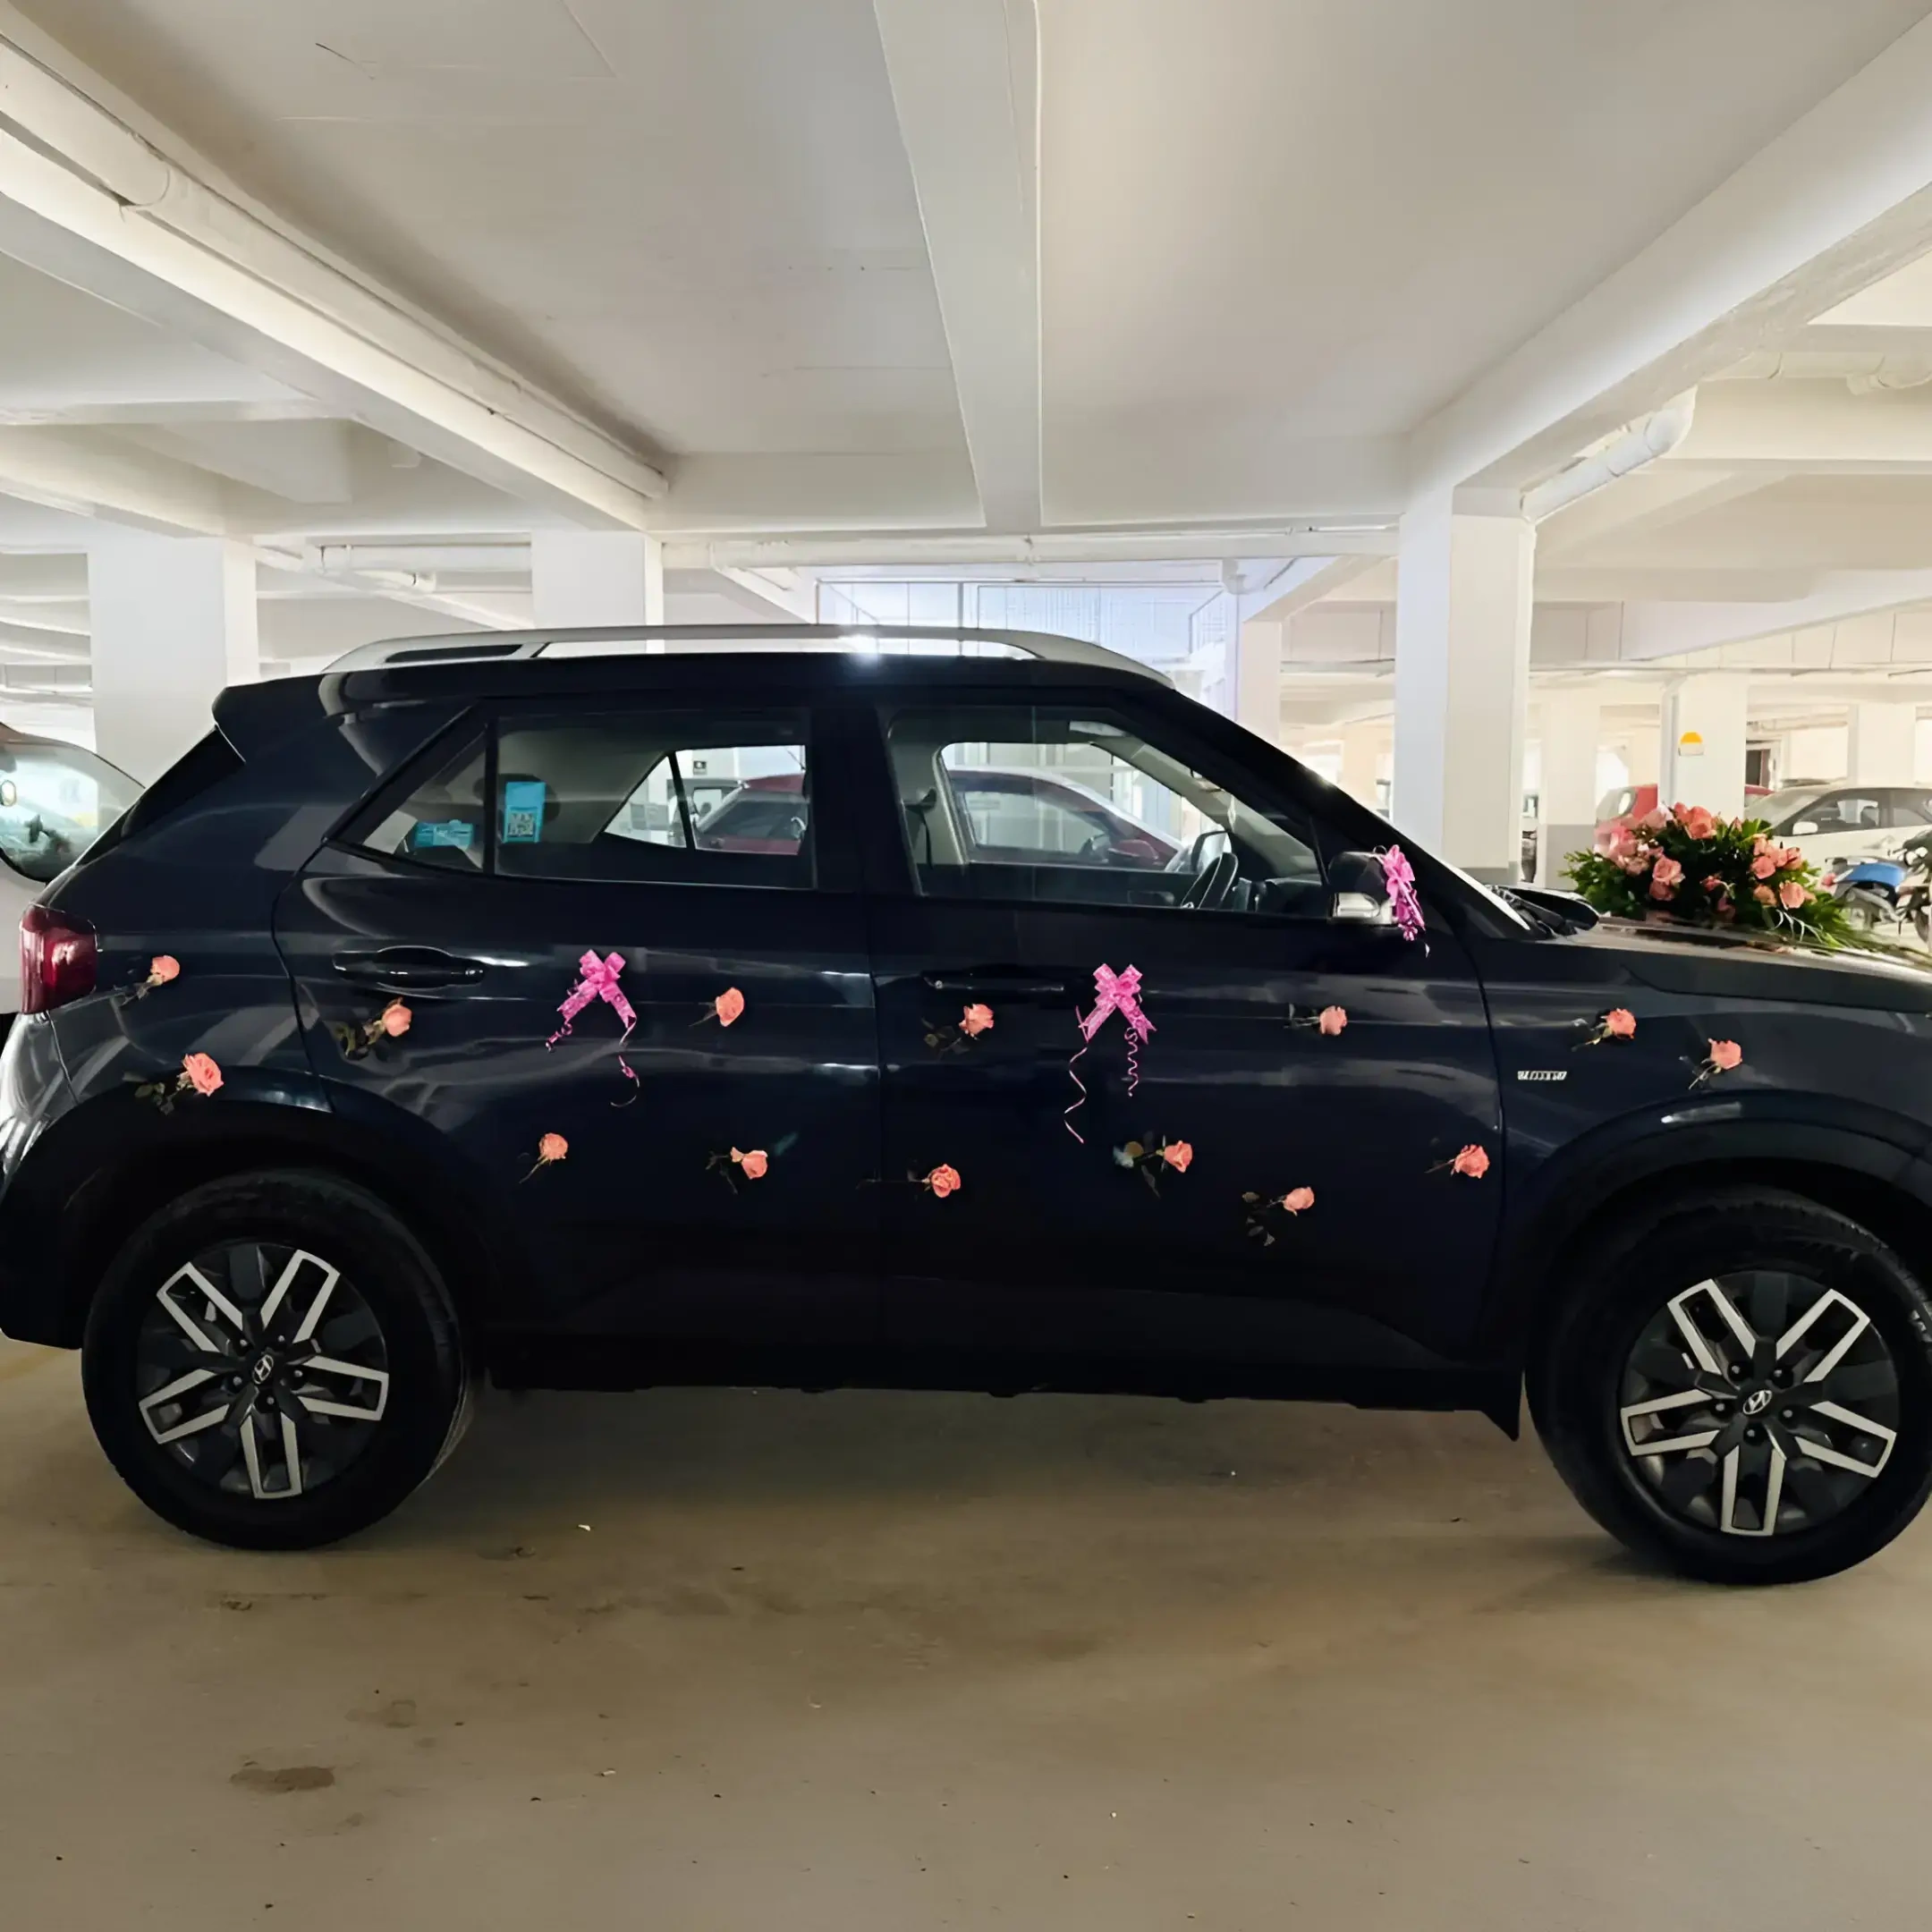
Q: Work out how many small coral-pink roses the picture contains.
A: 14